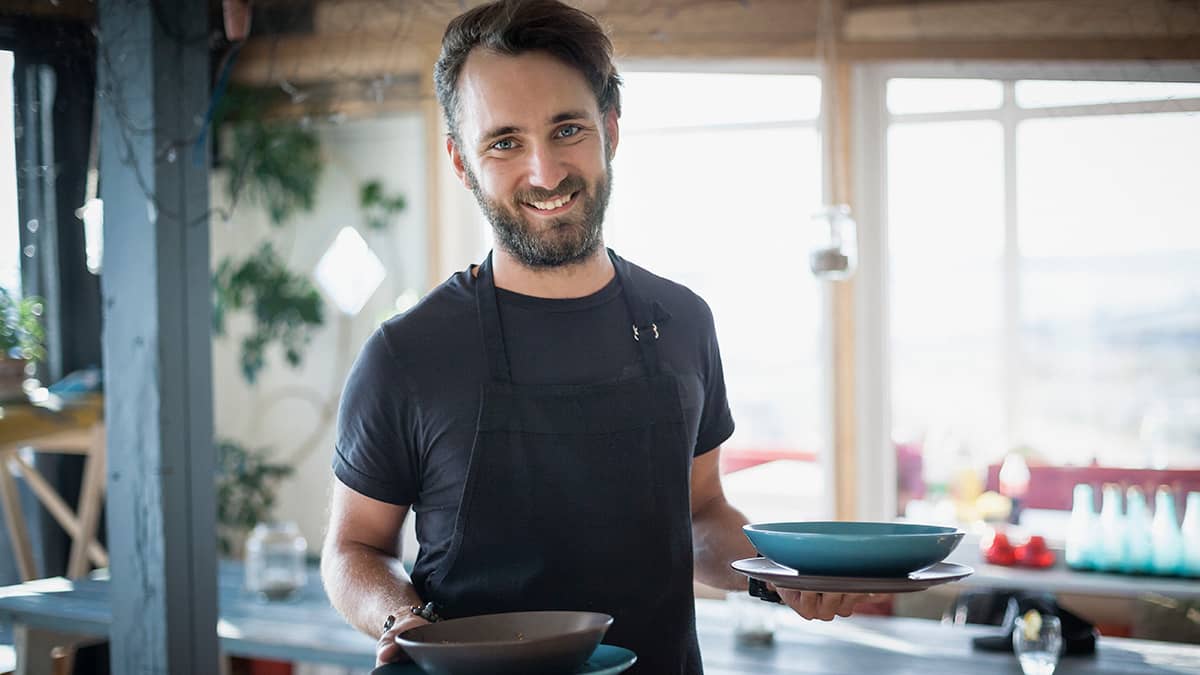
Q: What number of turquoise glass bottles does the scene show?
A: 5